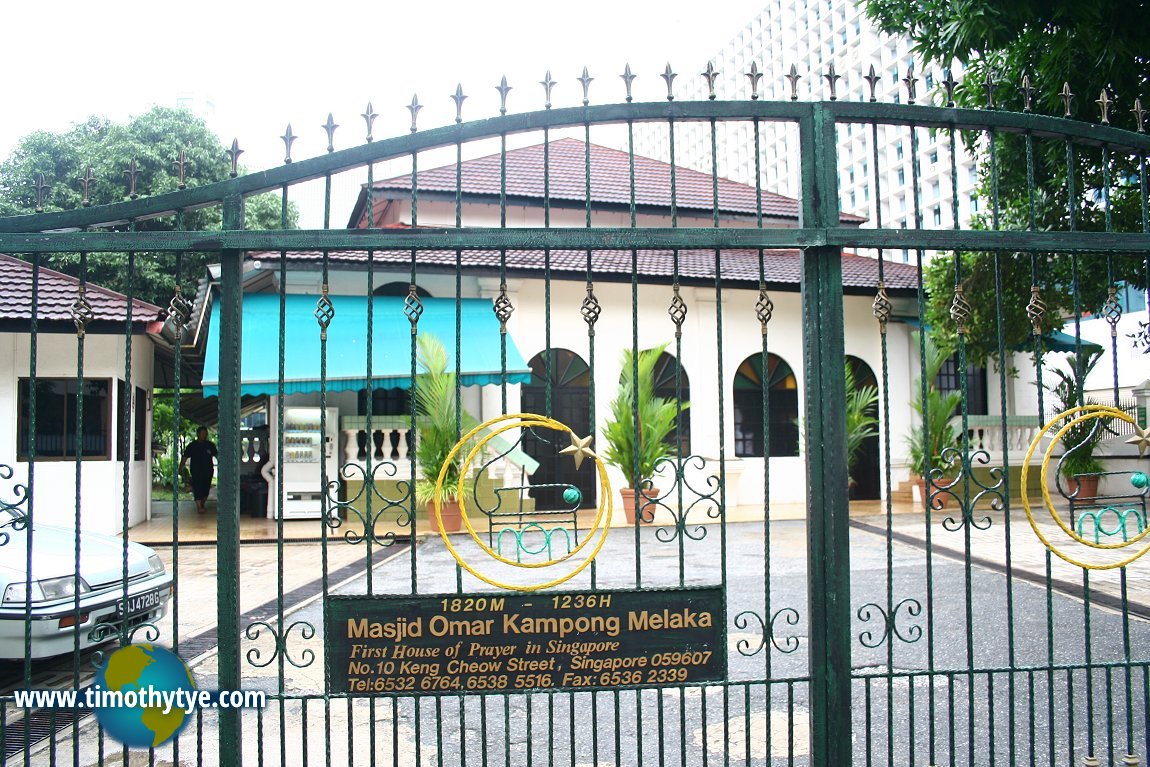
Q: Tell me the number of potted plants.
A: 5